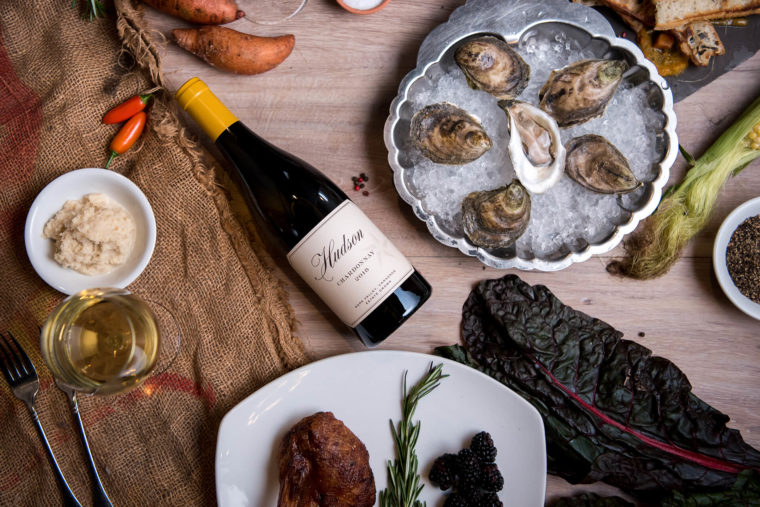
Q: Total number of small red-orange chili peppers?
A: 2